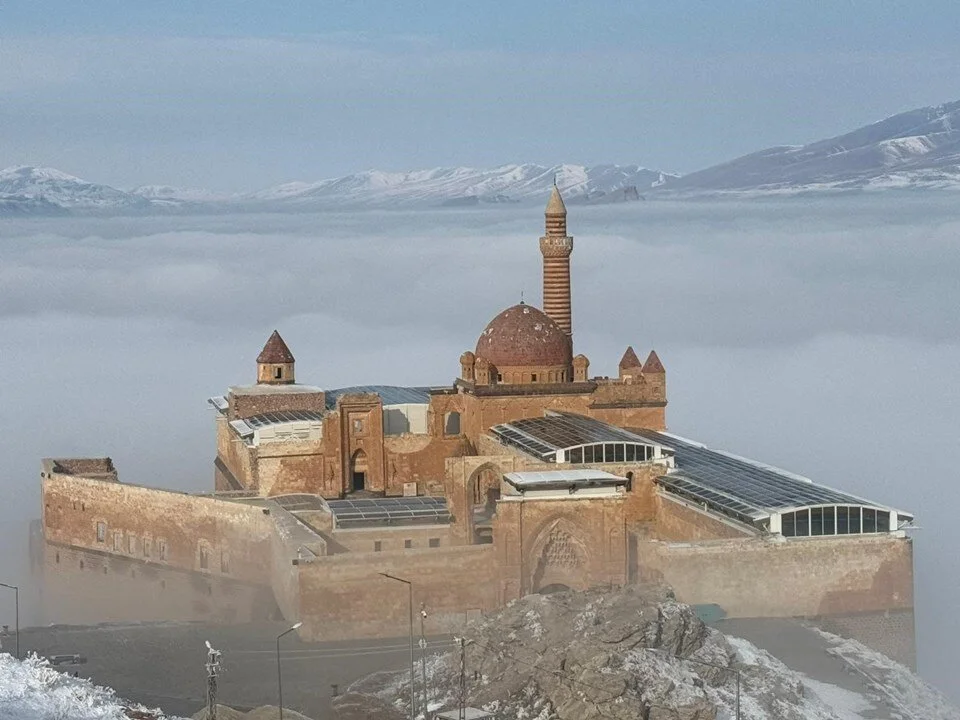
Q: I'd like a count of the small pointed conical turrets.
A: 3